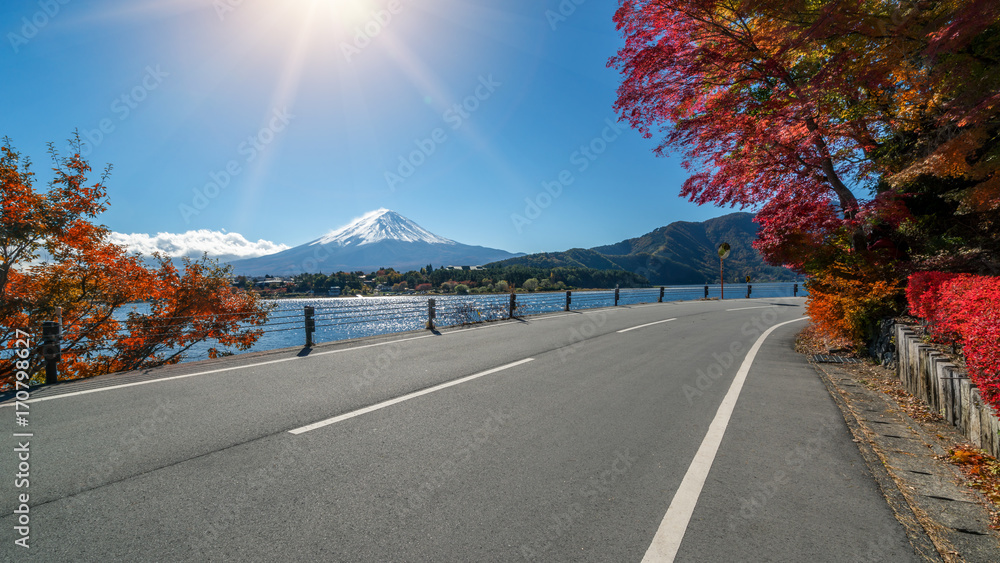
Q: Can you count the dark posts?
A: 10